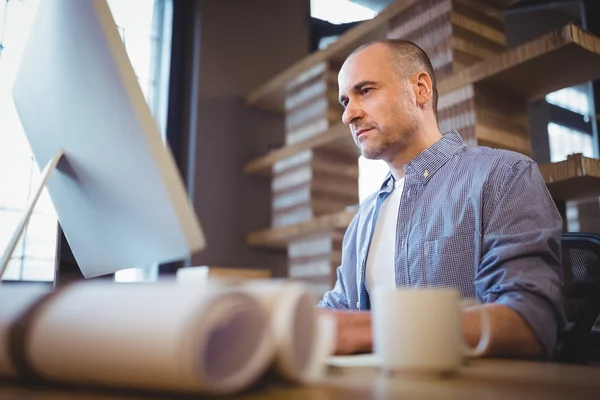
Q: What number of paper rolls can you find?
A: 2